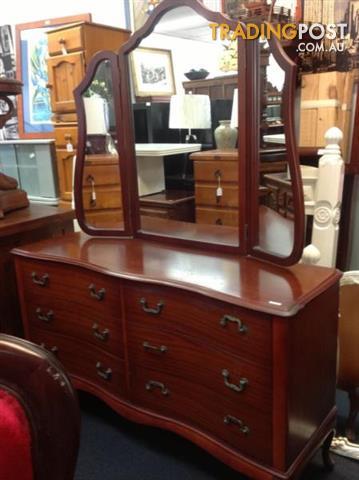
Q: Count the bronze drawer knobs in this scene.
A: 12